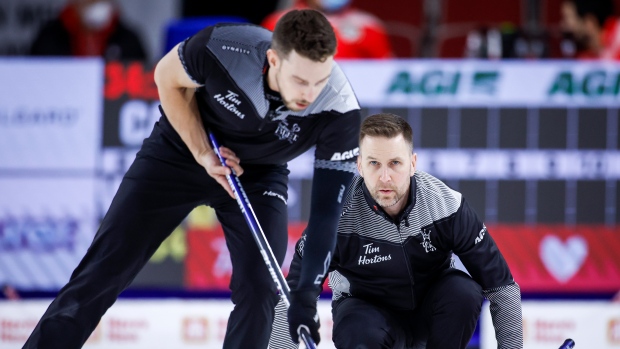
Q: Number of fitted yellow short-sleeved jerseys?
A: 0